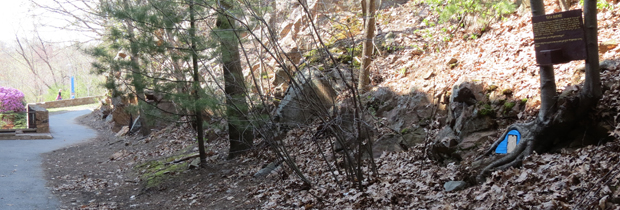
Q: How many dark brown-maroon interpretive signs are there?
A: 1